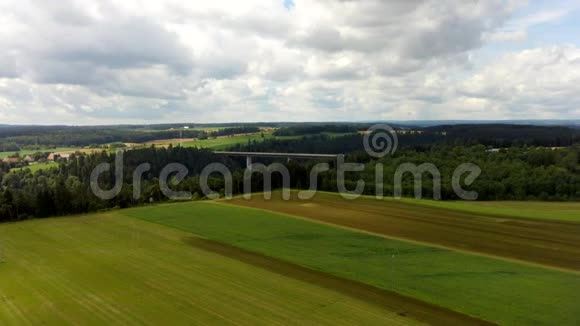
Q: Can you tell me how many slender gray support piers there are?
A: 2